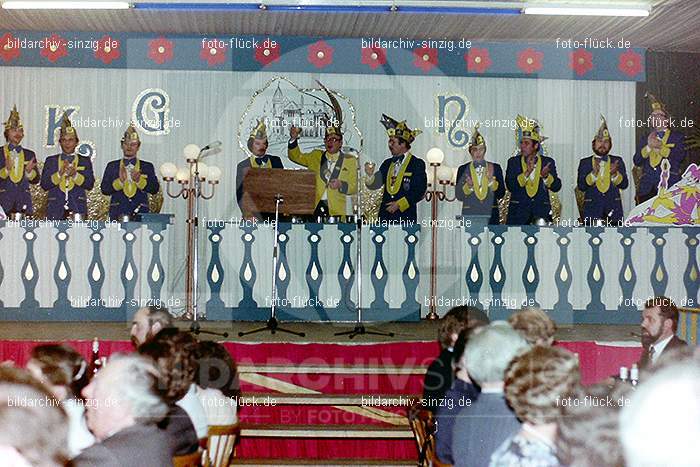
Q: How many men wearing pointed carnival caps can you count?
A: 10